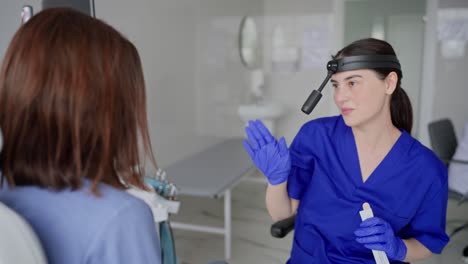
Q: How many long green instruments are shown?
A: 0